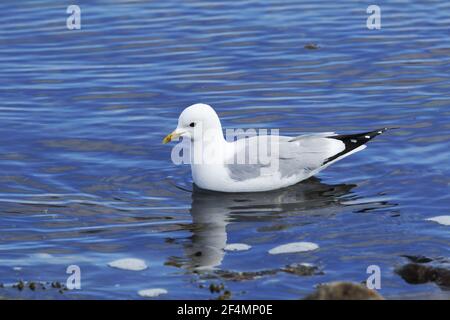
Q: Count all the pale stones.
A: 5